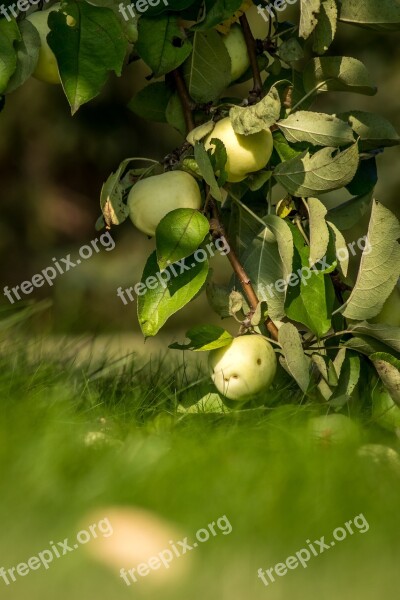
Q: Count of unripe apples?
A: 5